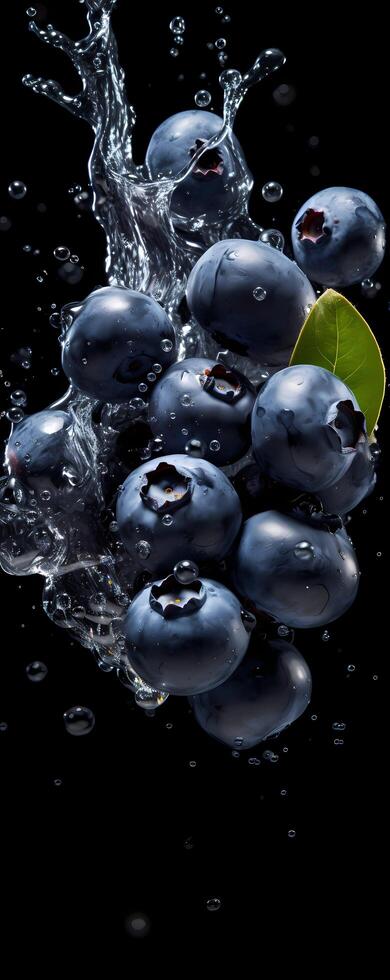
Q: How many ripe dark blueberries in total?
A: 12